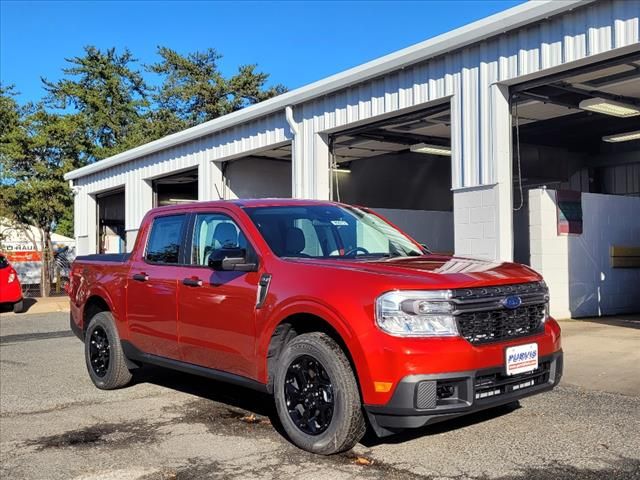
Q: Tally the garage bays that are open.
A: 5